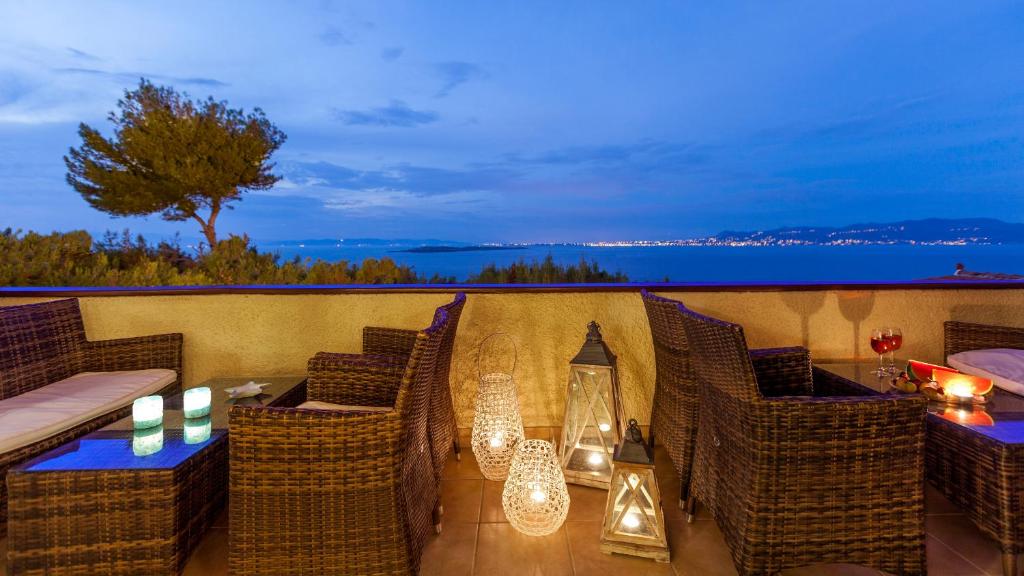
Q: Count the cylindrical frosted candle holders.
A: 2